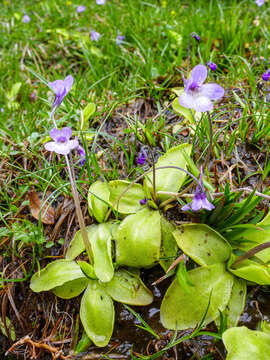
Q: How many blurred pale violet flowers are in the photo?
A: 6